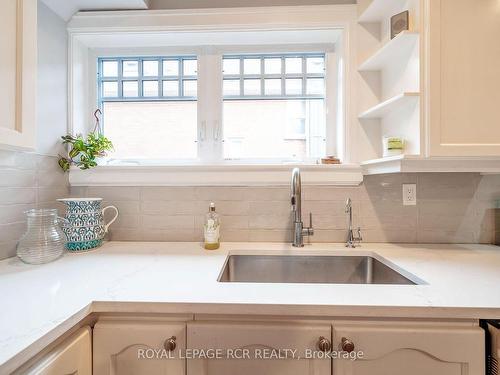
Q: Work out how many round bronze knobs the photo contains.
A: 3